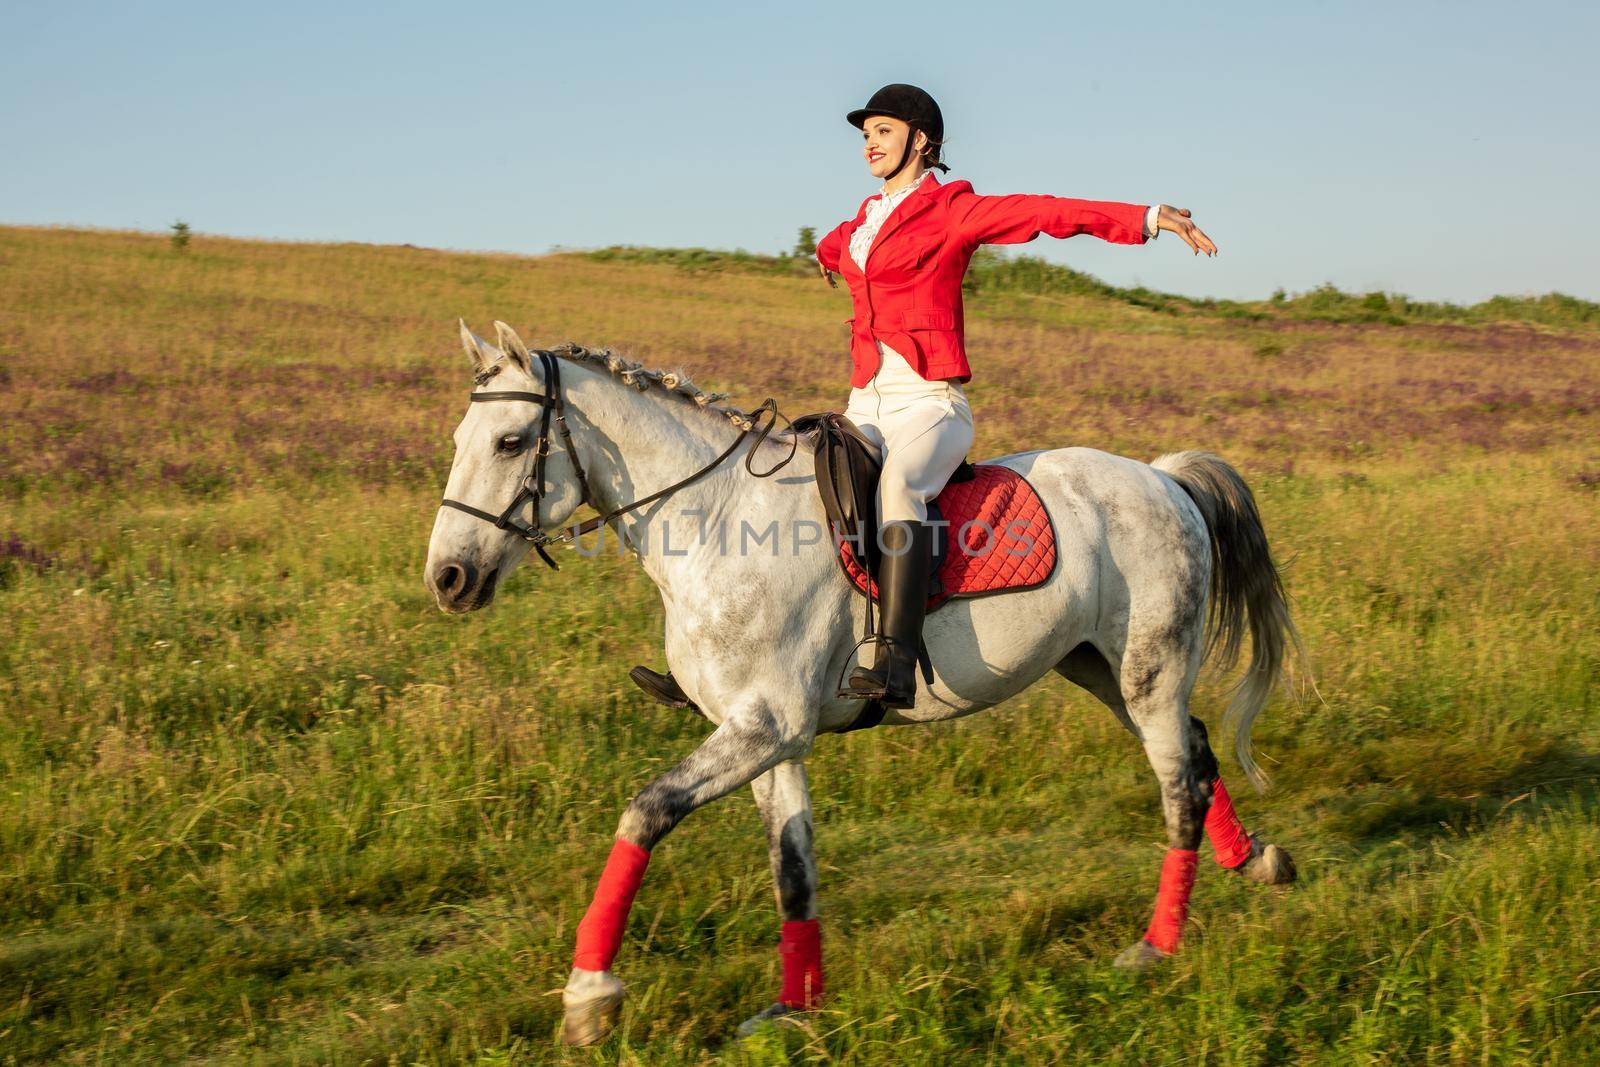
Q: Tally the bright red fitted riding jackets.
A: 1